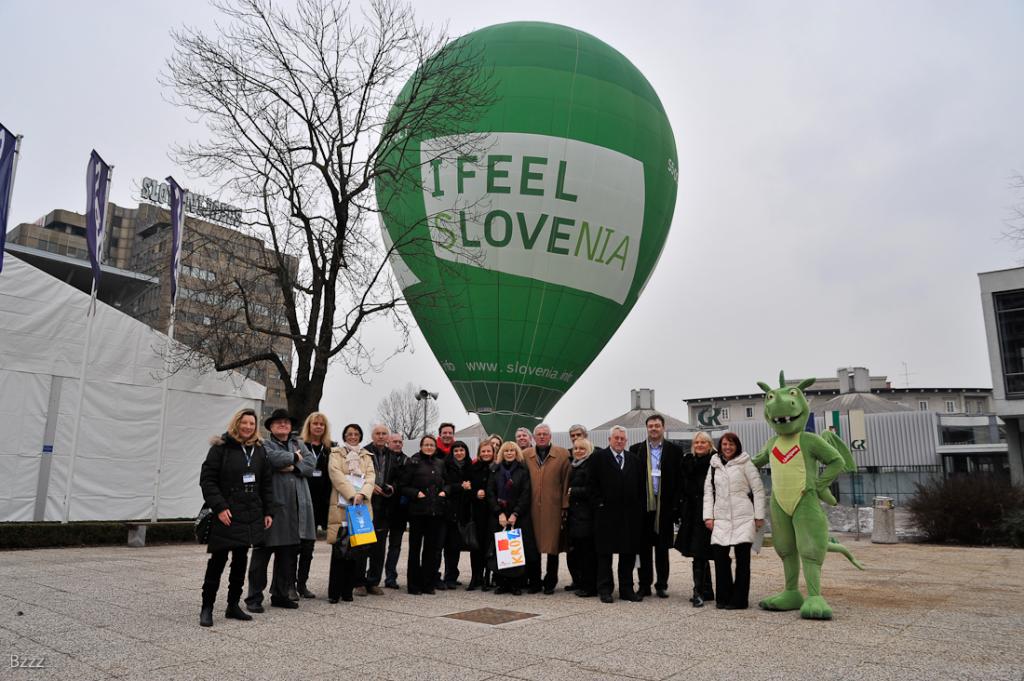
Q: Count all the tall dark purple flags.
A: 3